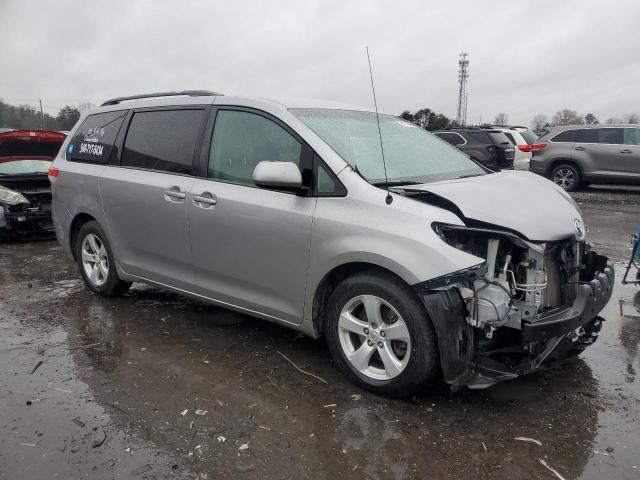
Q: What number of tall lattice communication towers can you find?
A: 1